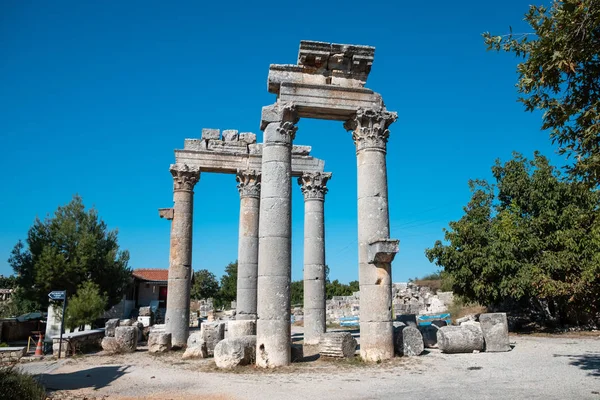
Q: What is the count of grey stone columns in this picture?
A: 5